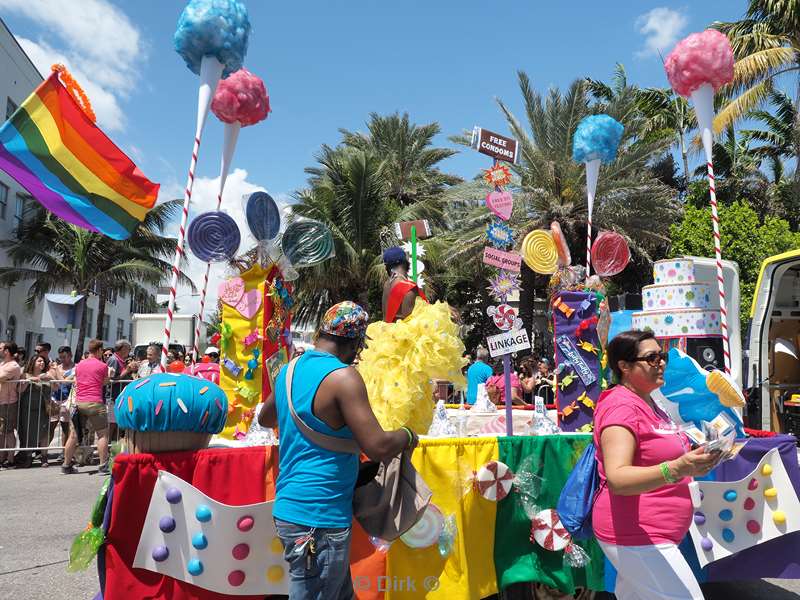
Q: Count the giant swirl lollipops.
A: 6